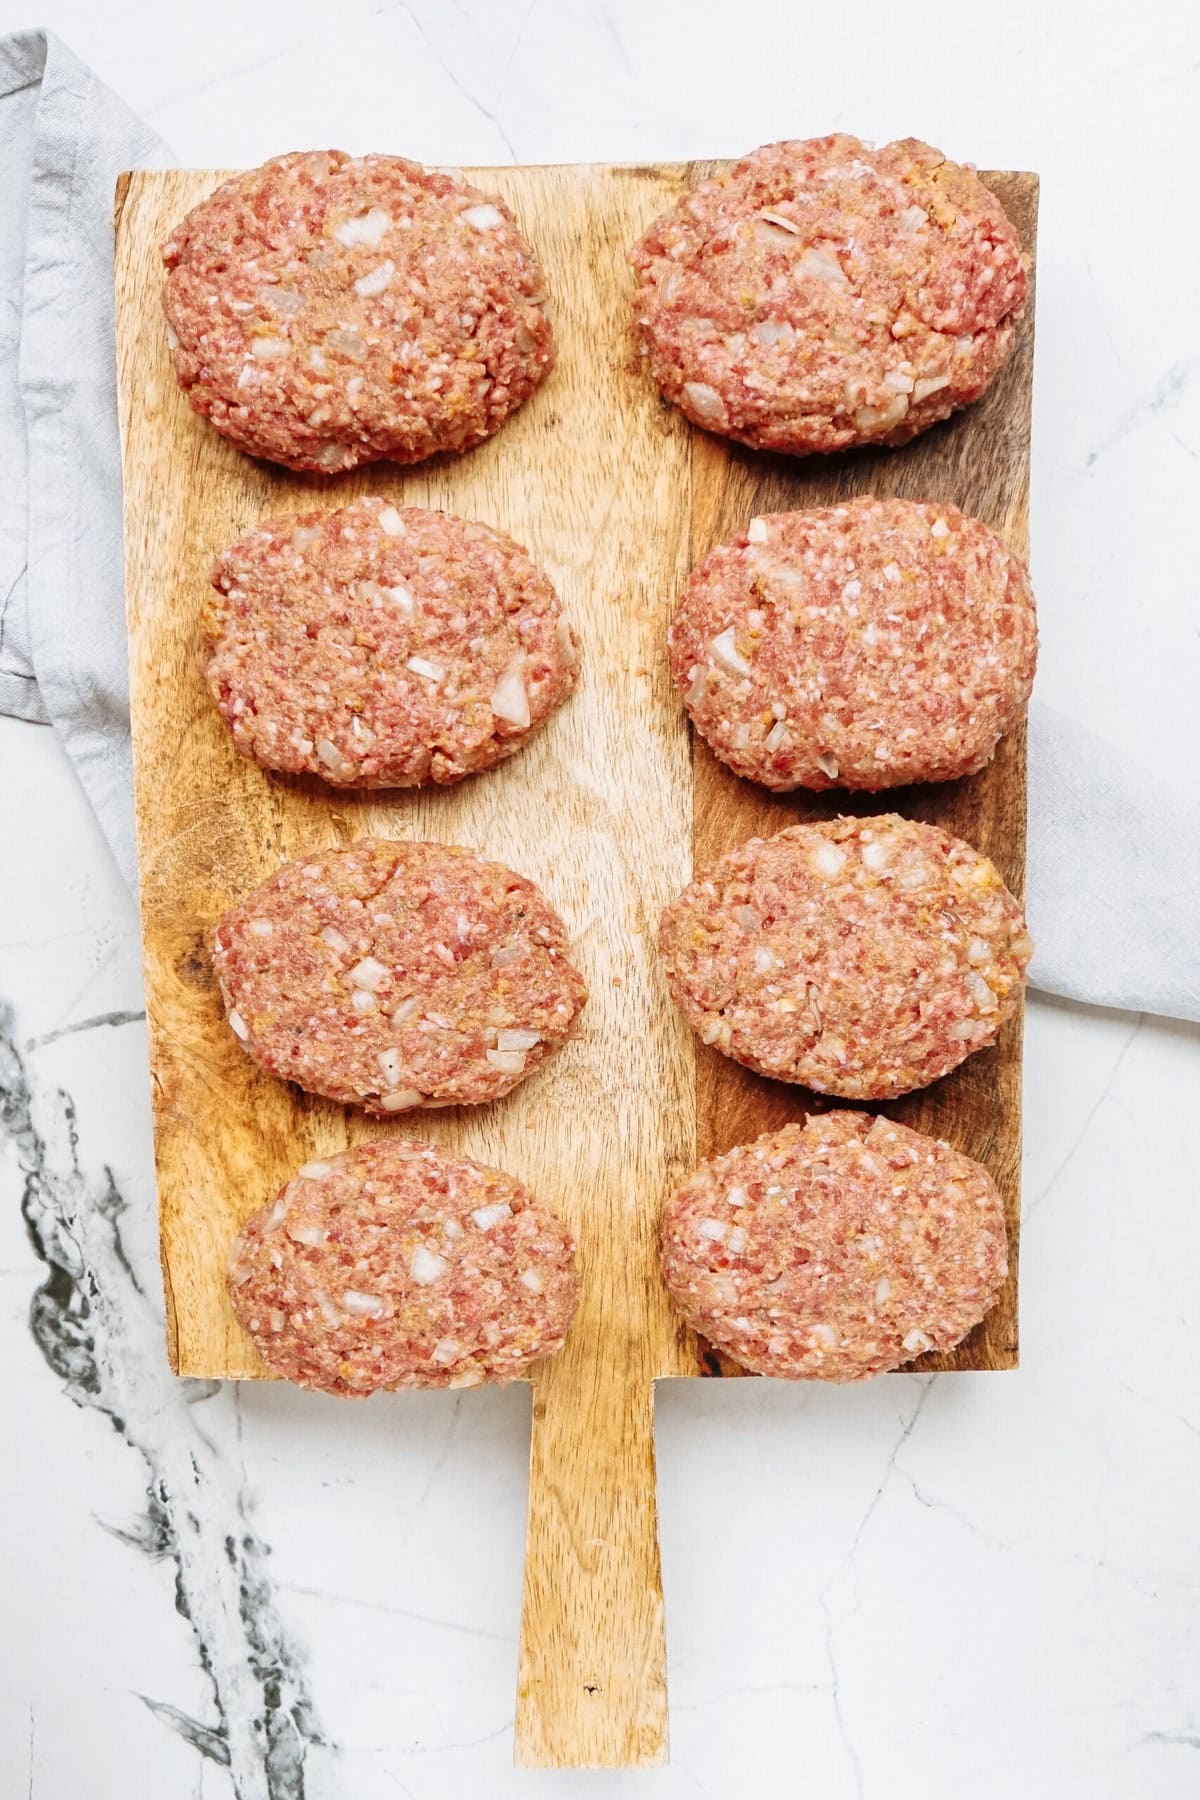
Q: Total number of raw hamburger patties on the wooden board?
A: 8